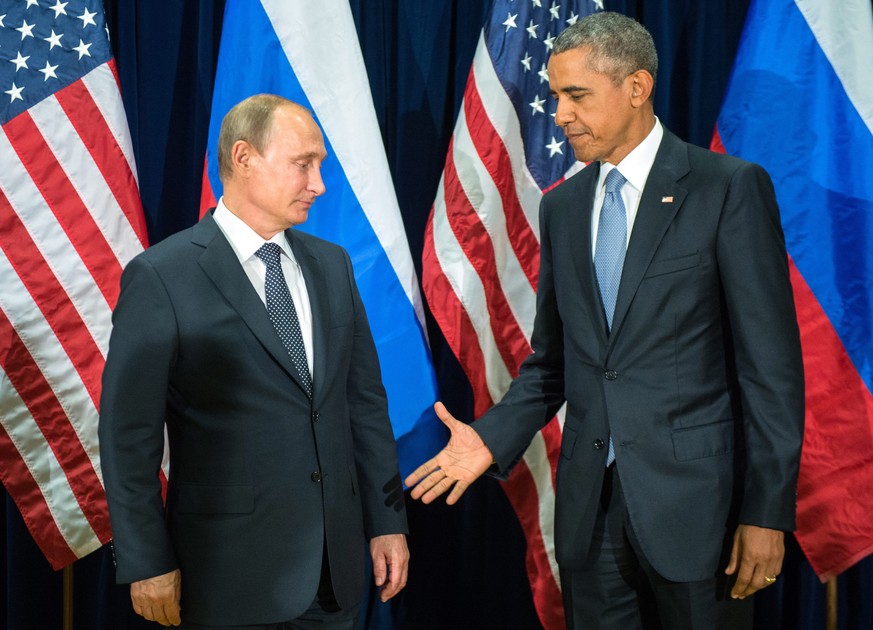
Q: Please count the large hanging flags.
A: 4